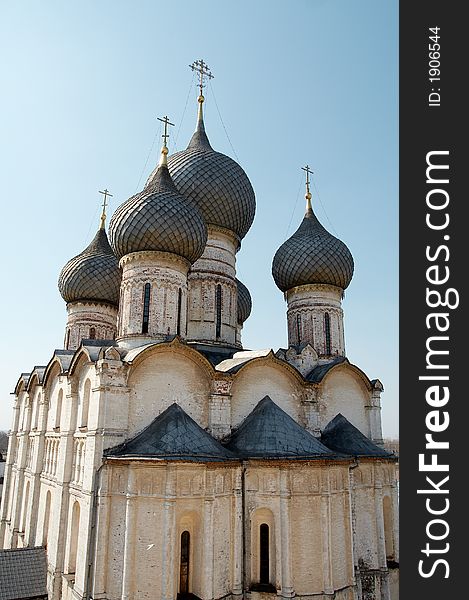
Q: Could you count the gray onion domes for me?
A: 5